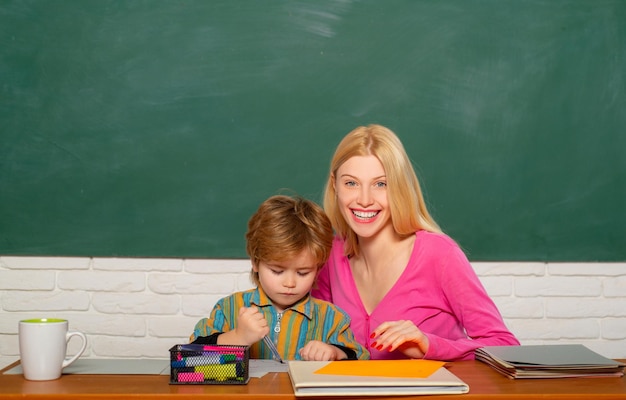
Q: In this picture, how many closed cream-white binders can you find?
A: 1